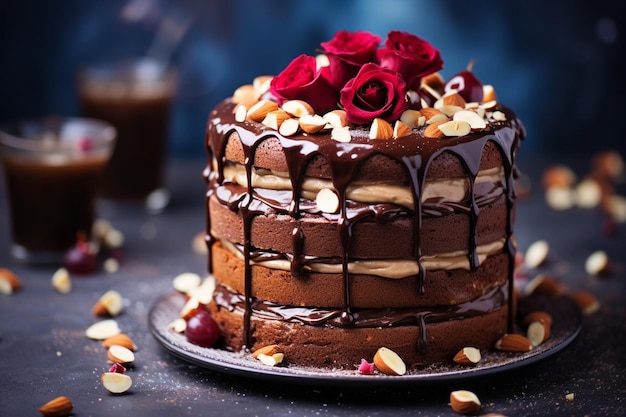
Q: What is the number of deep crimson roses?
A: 4